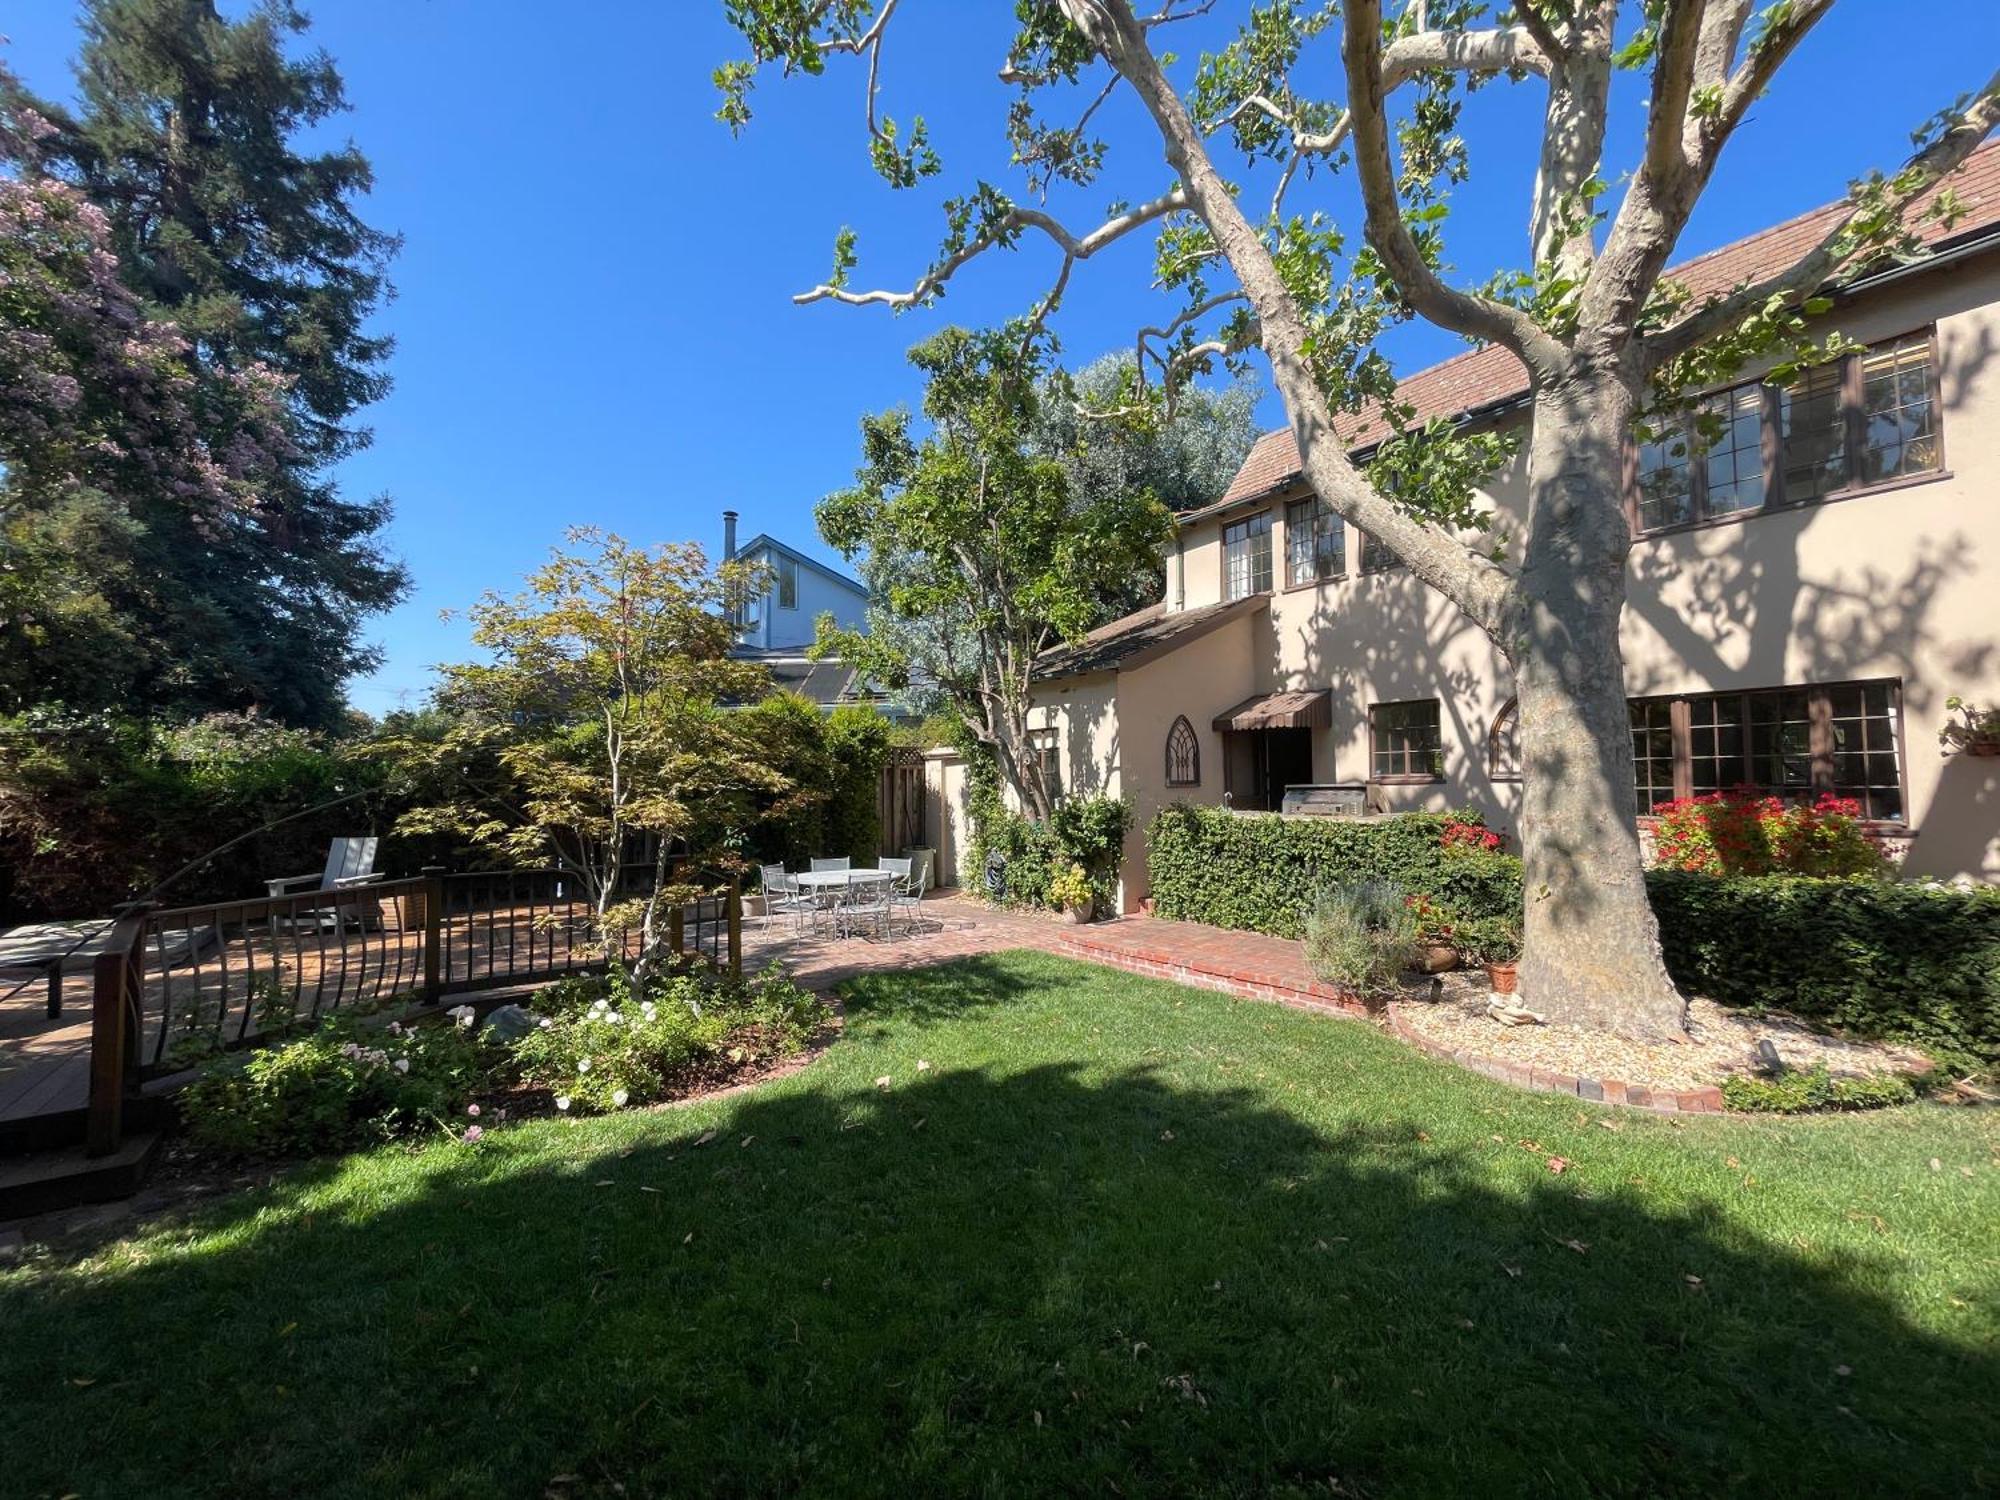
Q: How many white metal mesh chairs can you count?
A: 6